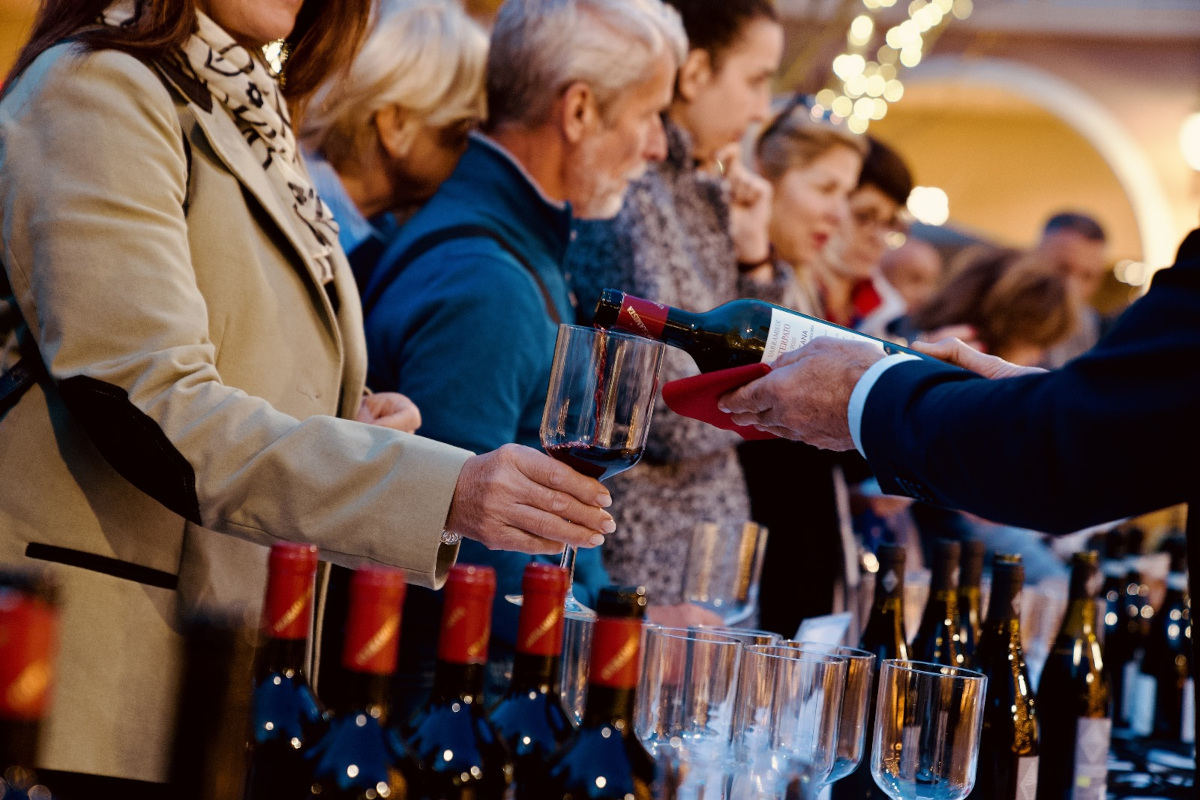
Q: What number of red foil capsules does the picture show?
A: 7